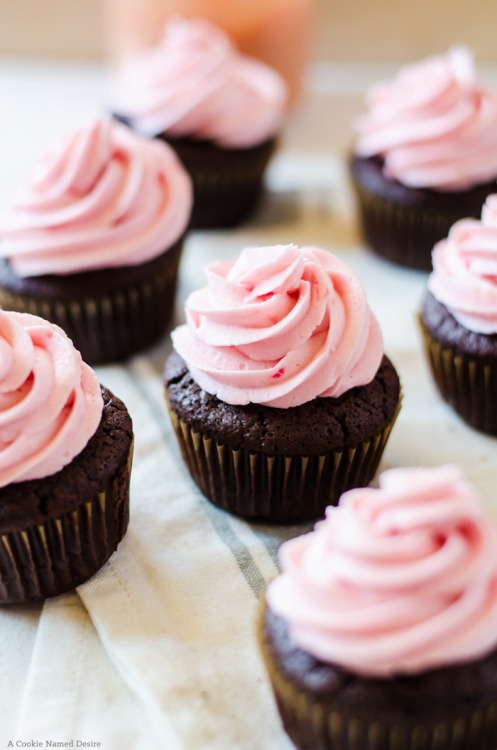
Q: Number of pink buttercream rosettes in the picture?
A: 7